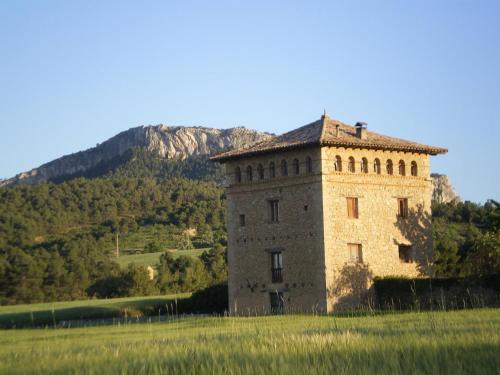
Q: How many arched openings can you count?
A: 14